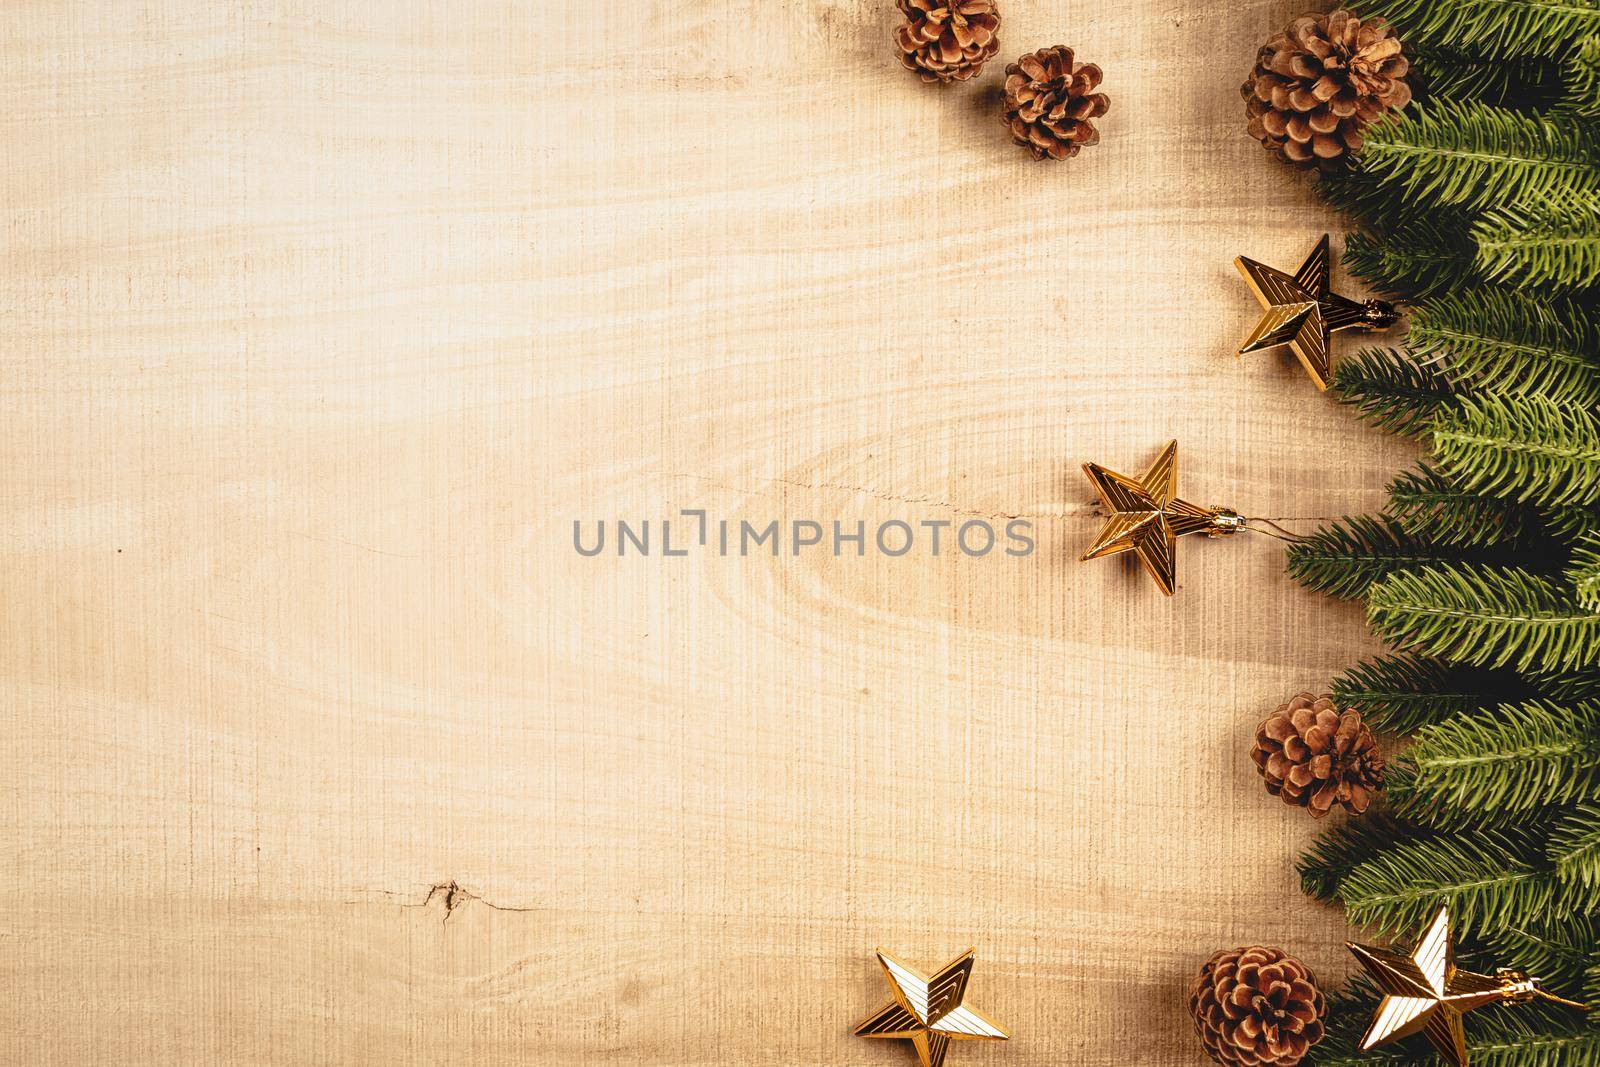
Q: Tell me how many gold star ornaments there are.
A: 4